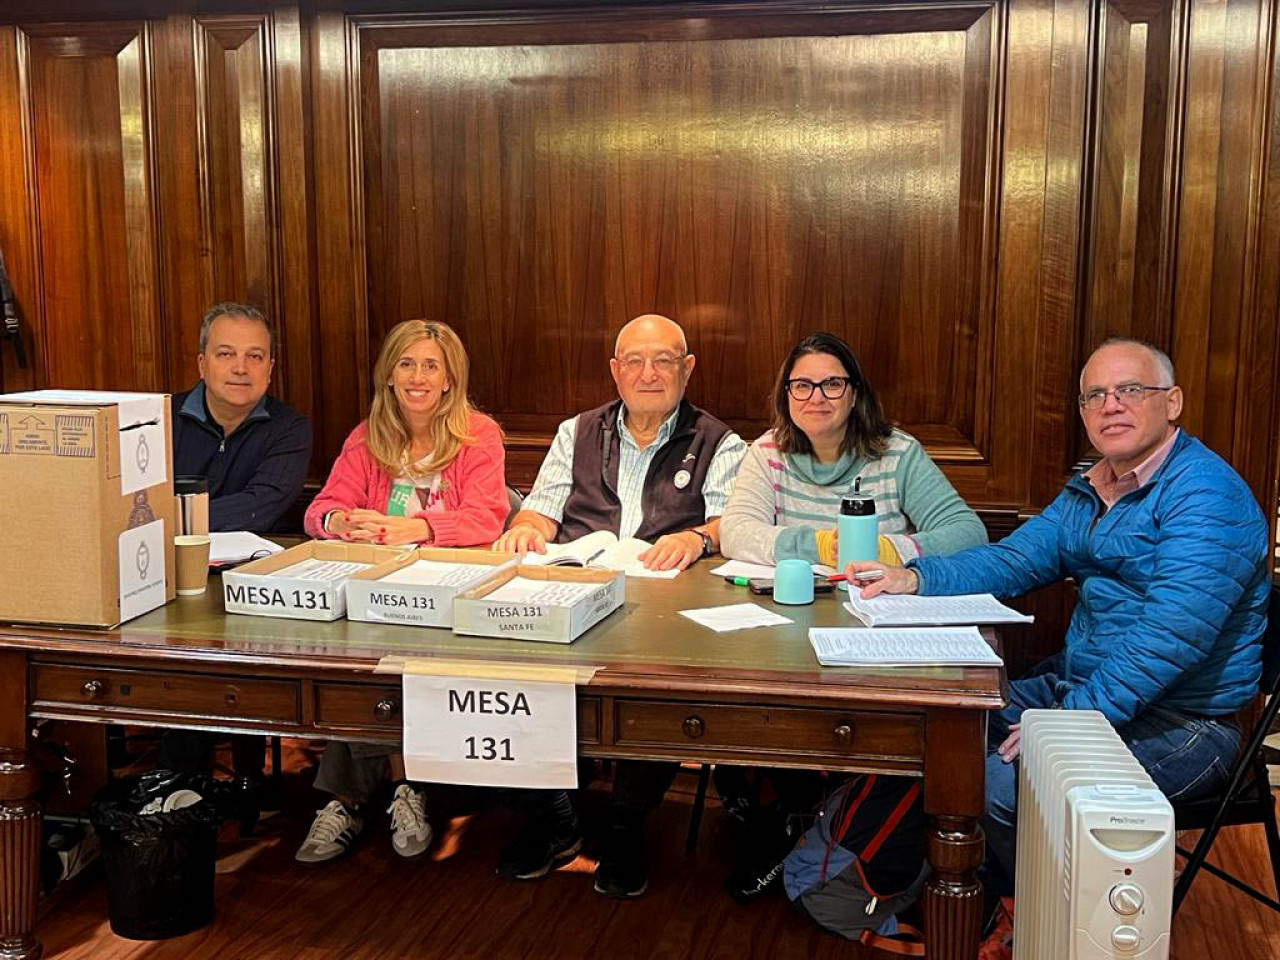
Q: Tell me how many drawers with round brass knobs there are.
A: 3